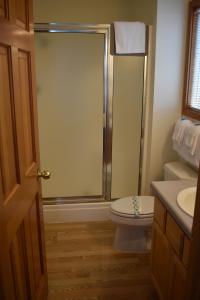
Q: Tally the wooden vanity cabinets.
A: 1